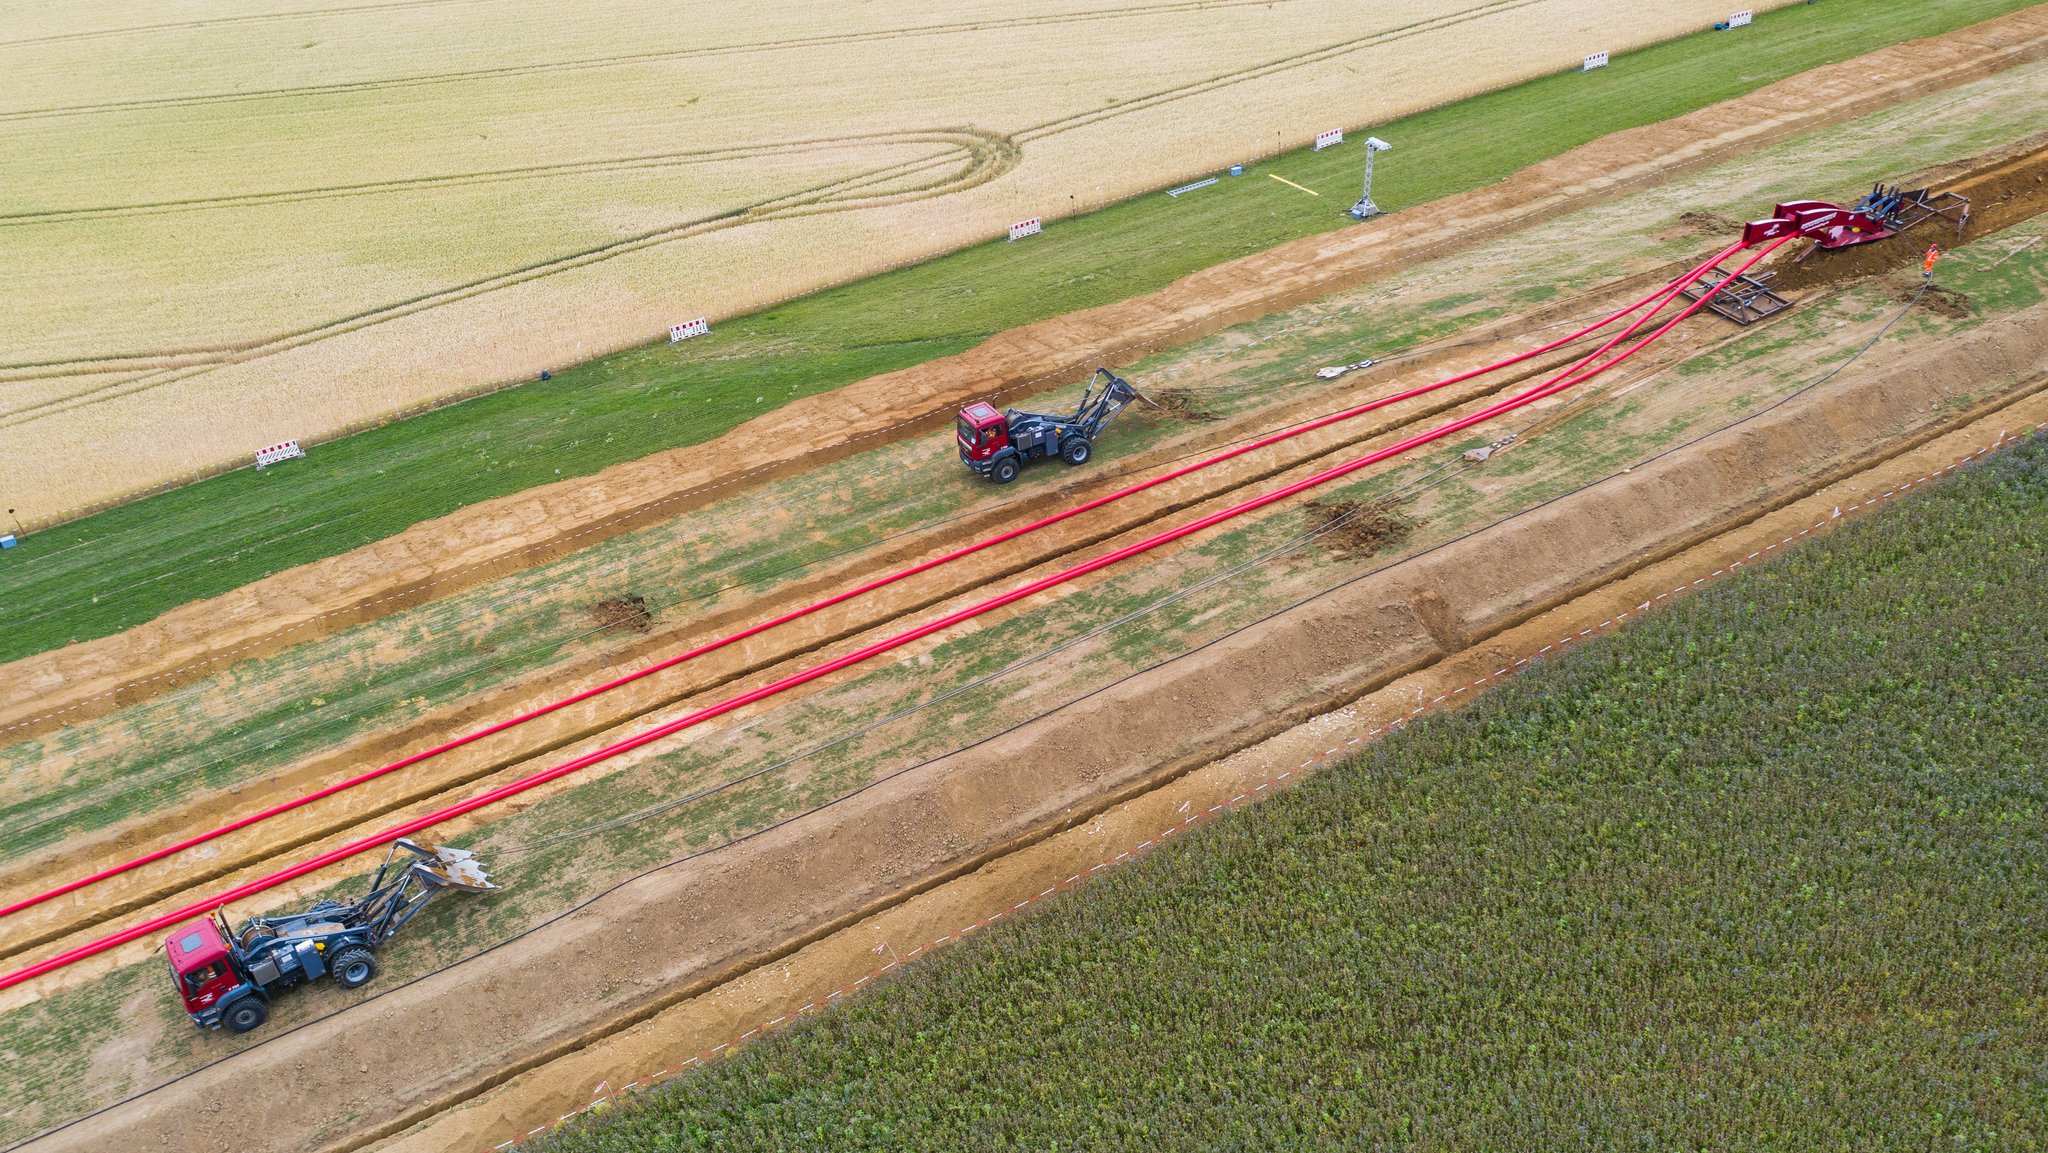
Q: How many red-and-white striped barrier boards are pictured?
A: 6